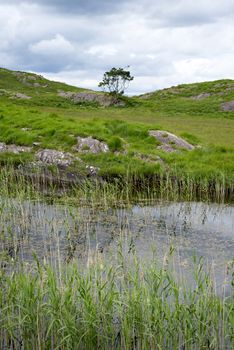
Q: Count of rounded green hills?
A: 2